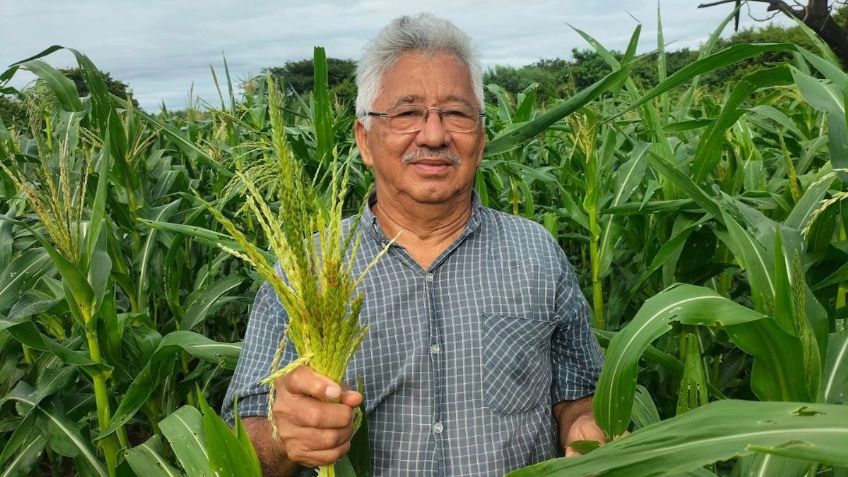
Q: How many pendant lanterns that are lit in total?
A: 0